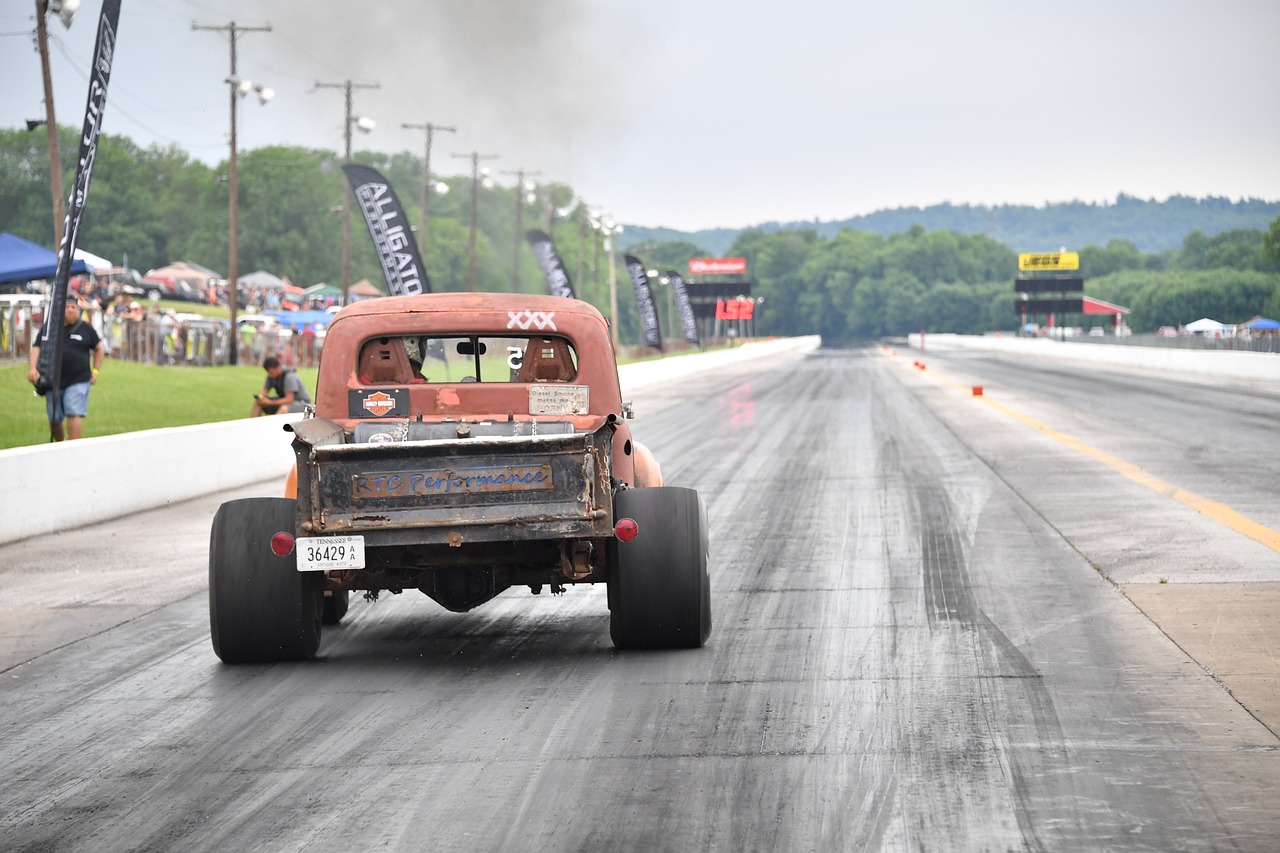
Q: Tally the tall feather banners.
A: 5